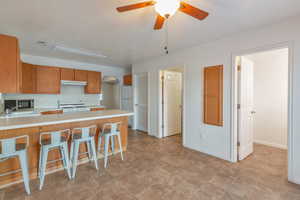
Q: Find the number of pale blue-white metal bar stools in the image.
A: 4